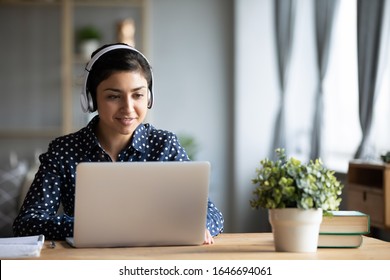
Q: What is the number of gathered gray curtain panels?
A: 3